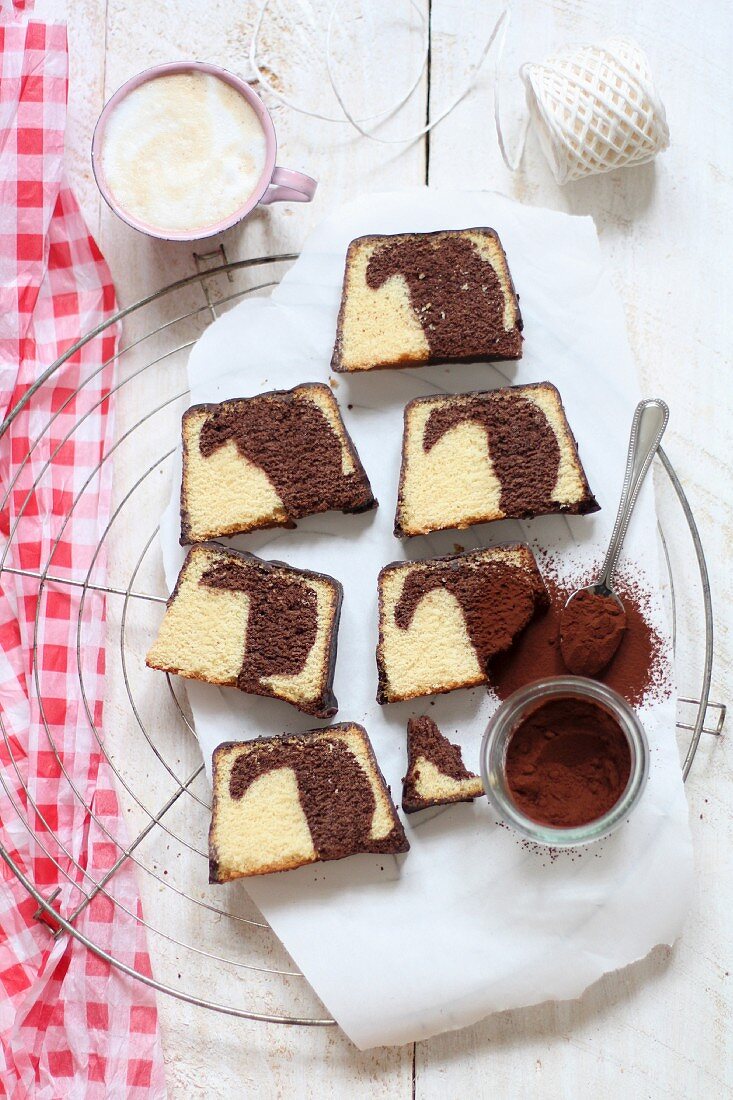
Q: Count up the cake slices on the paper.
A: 6